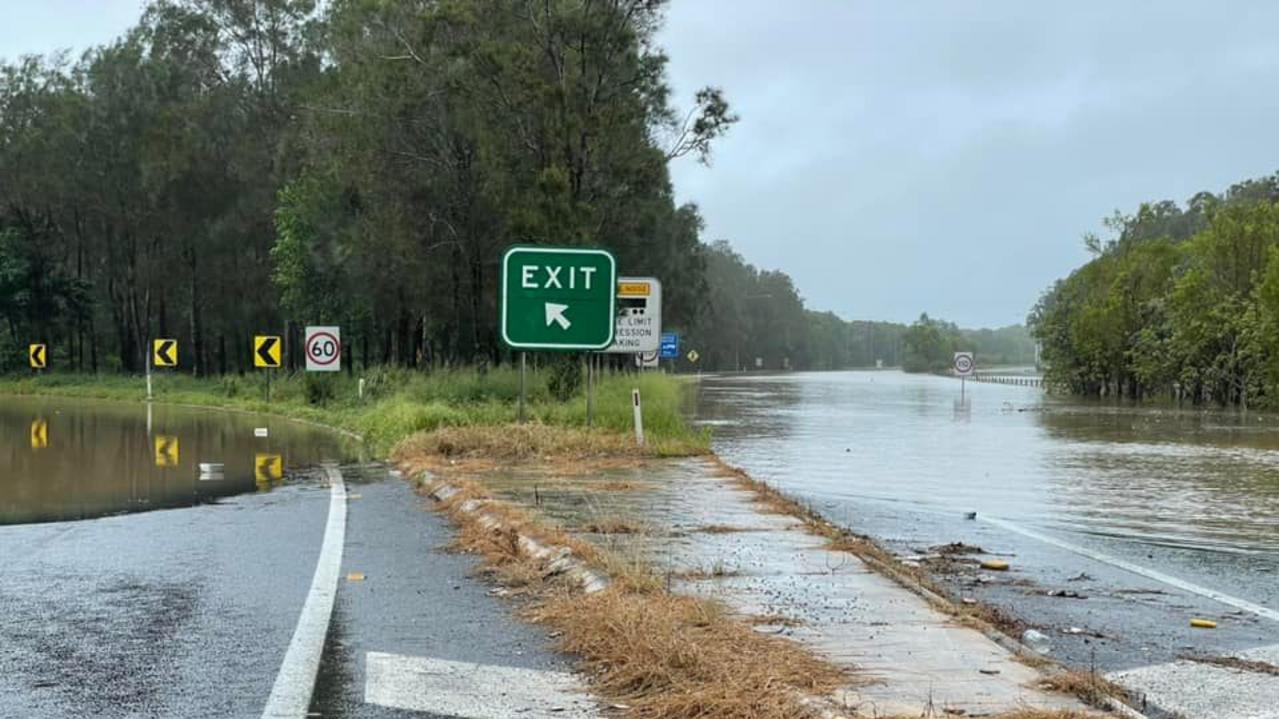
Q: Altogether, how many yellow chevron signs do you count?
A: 3